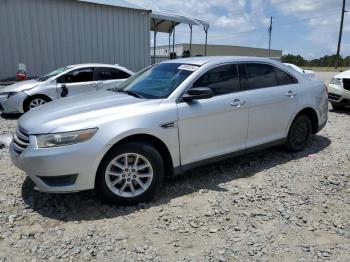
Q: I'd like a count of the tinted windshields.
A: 1